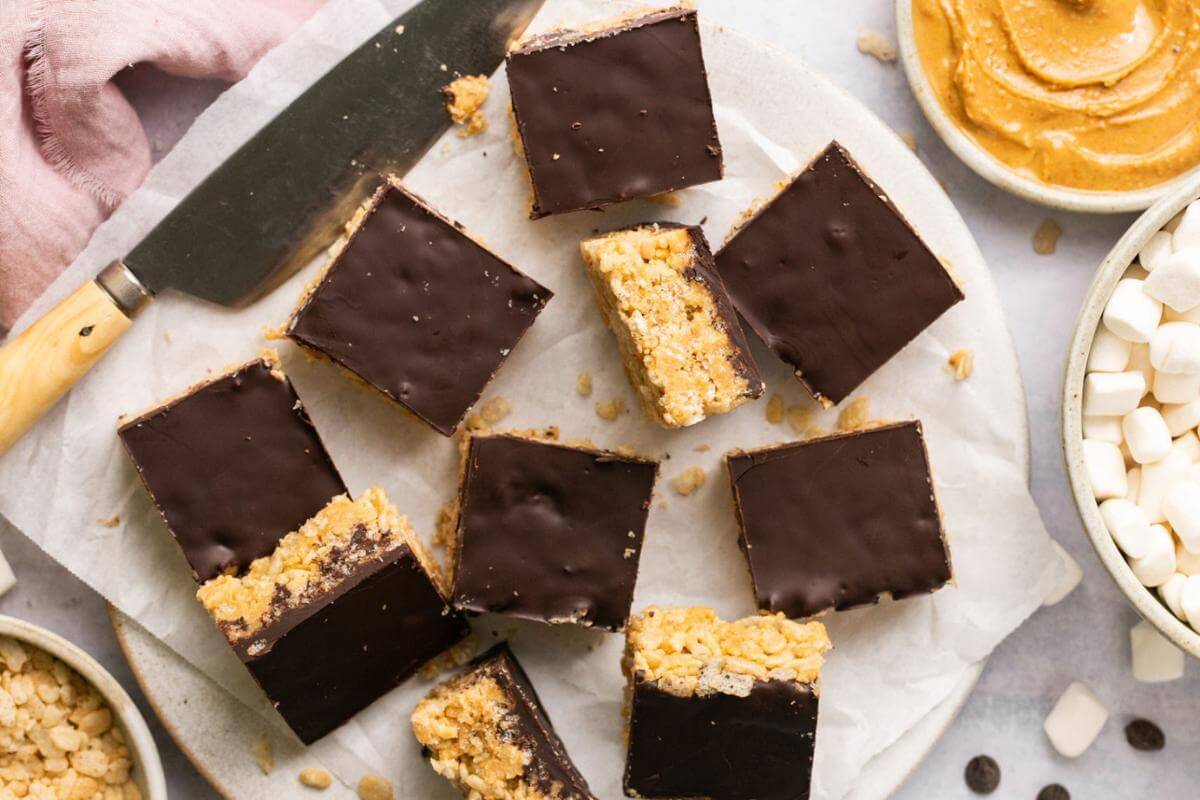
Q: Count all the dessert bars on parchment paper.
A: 10